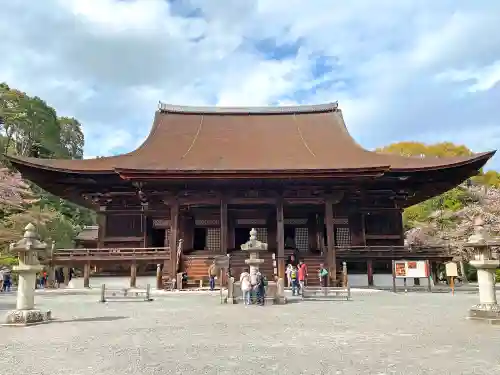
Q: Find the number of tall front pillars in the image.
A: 4